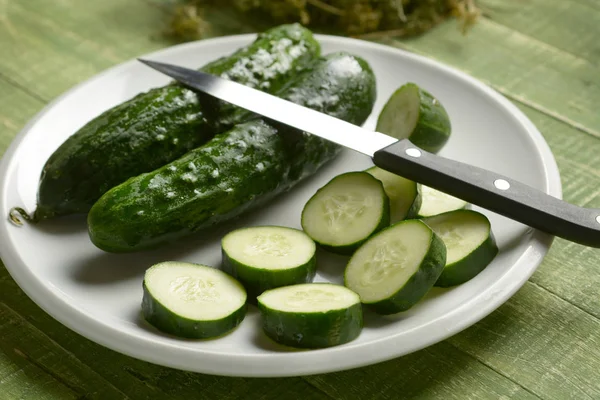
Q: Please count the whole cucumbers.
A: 2